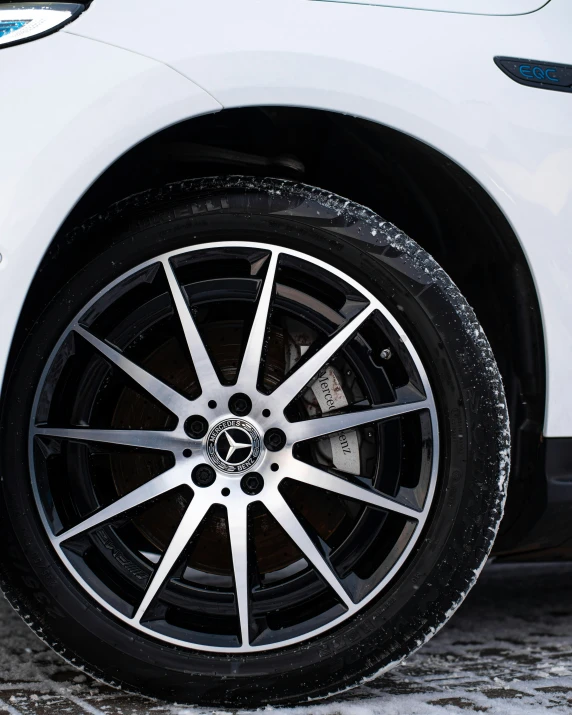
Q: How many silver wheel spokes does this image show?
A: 11